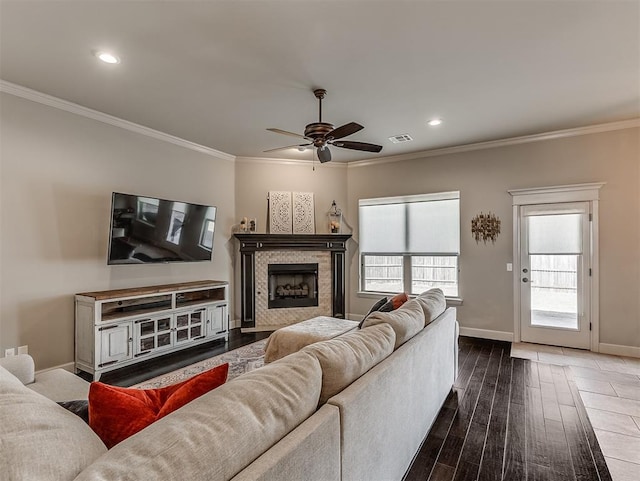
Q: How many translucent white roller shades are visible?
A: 2